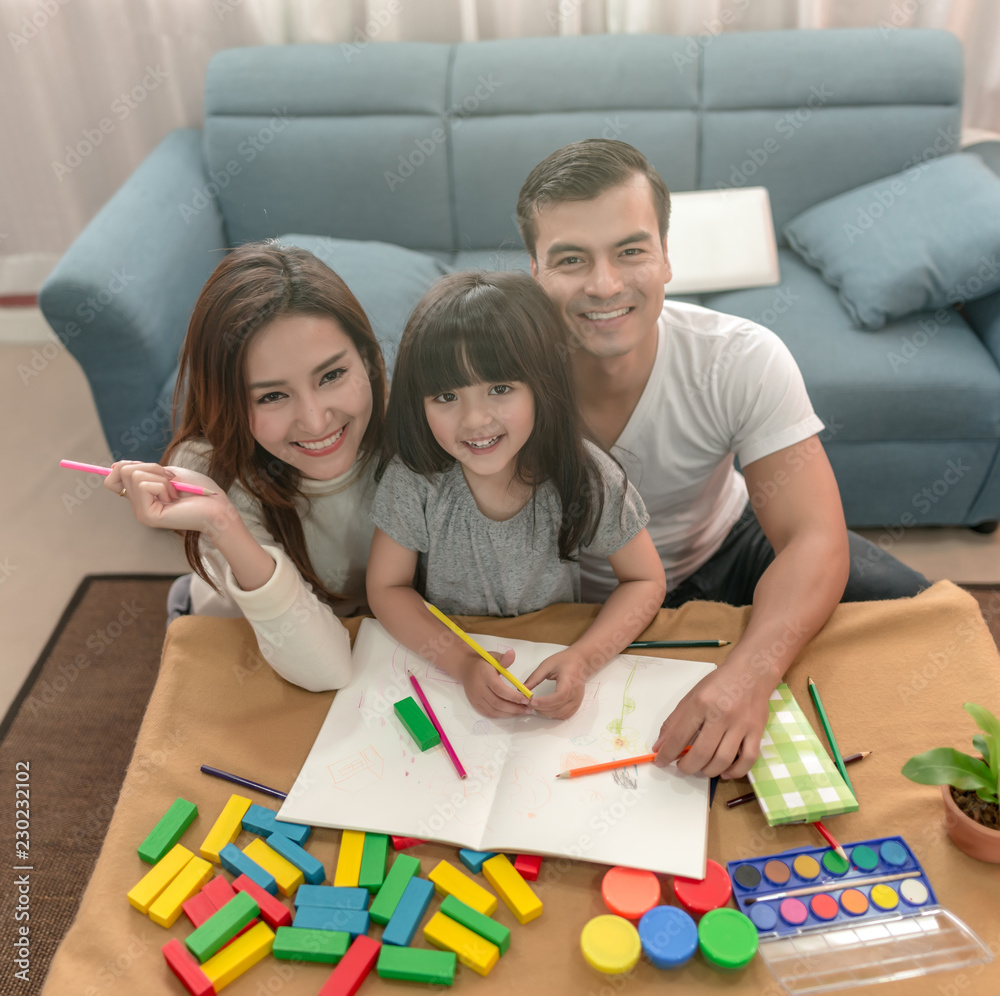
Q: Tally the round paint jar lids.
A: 5